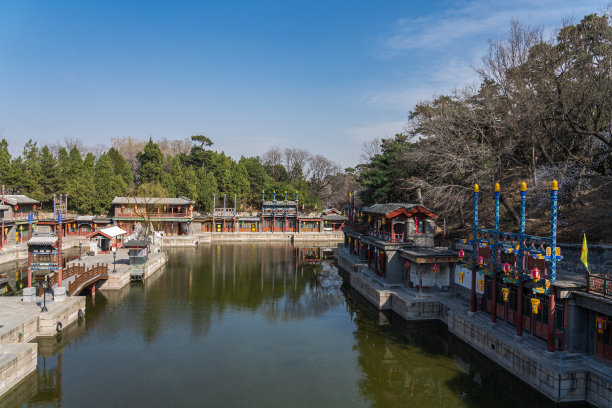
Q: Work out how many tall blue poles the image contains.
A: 4